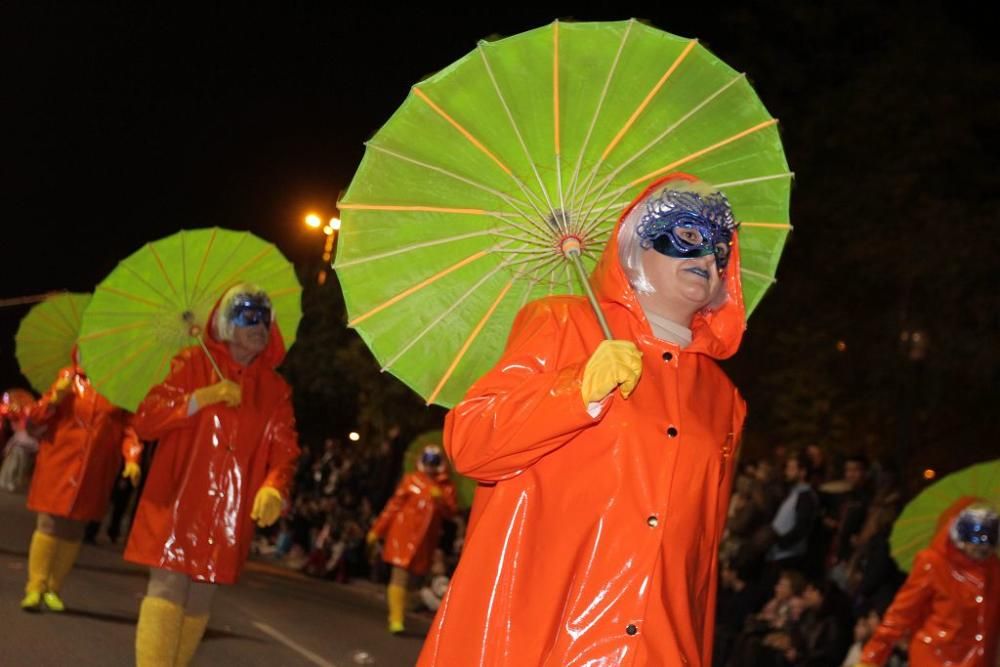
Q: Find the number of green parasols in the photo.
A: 5